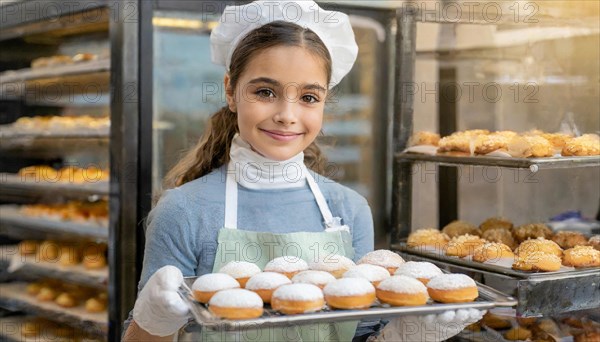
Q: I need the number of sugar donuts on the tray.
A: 14